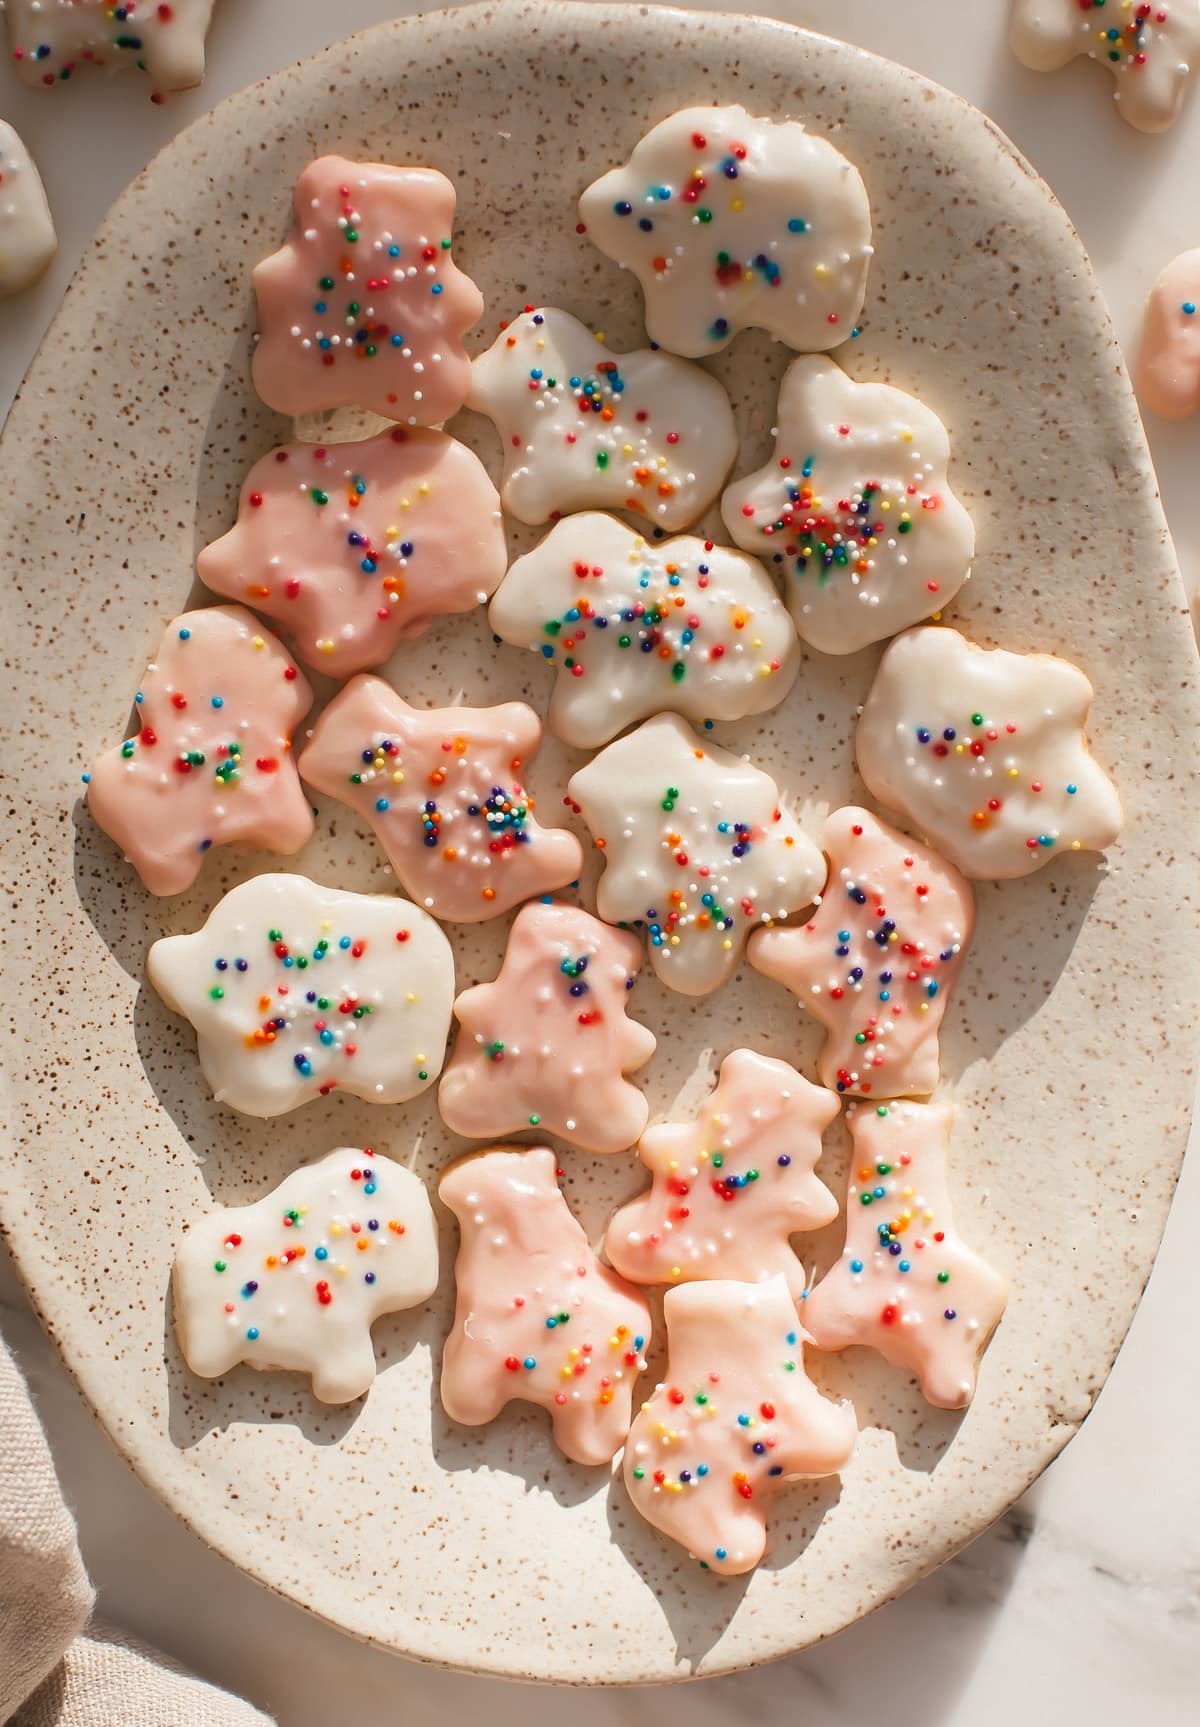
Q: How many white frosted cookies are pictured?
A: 11